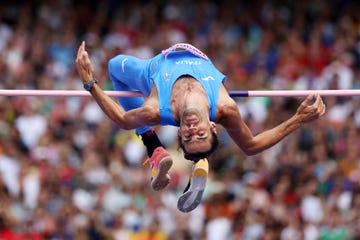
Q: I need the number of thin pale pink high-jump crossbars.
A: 1